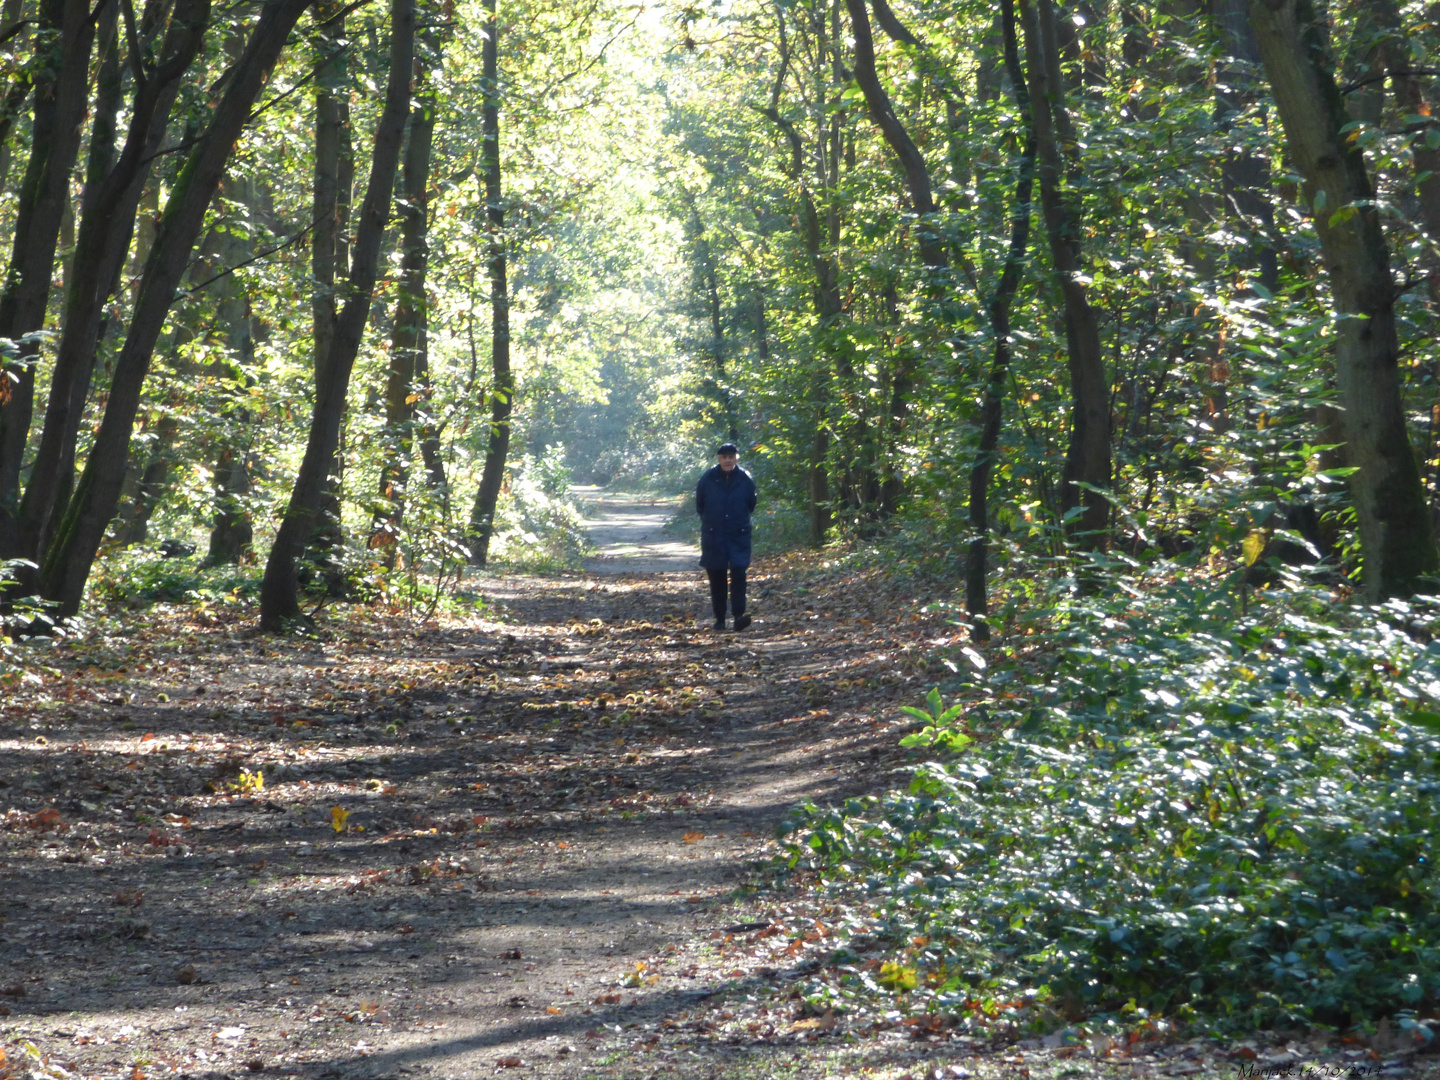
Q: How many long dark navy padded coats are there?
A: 1